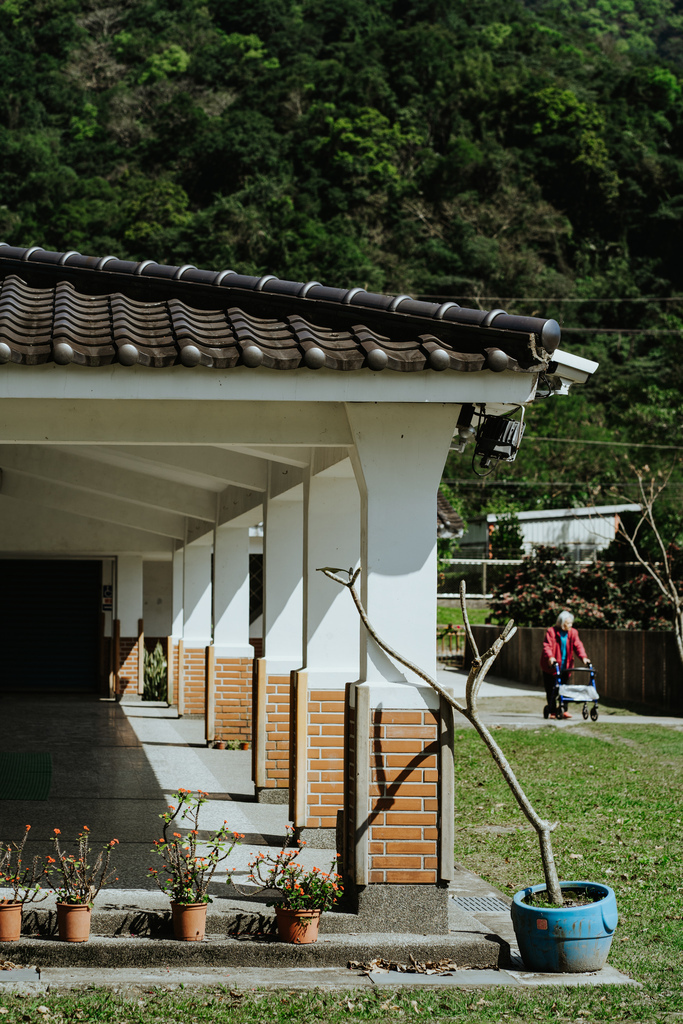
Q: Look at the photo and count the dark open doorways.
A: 1